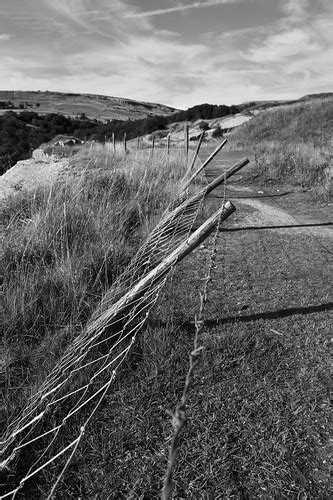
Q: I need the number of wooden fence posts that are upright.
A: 7